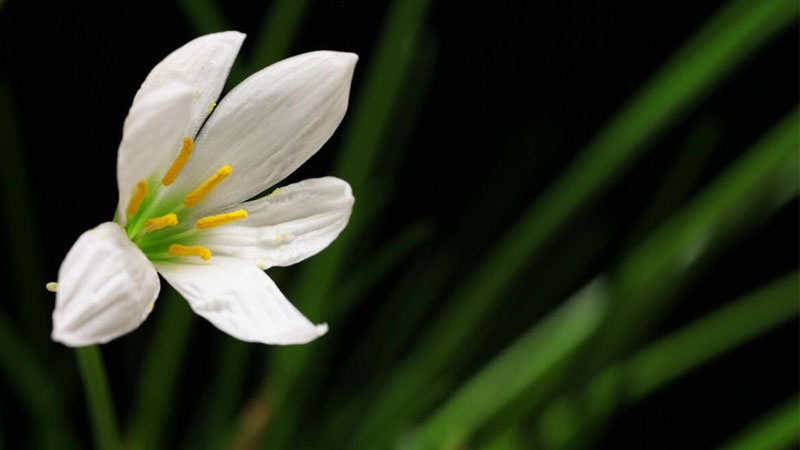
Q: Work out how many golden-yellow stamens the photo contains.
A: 6